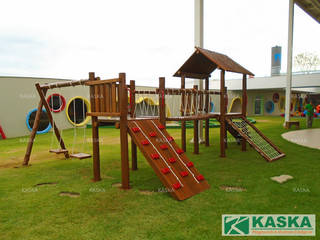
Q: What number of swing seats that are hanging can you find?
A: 2